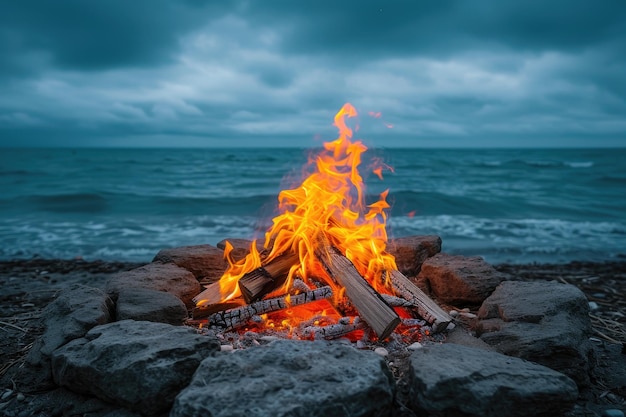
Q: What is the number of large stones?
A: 11